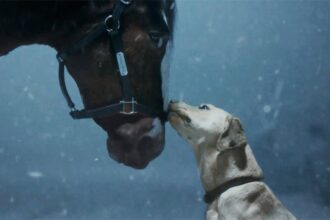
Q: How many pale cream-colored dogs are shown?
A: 1